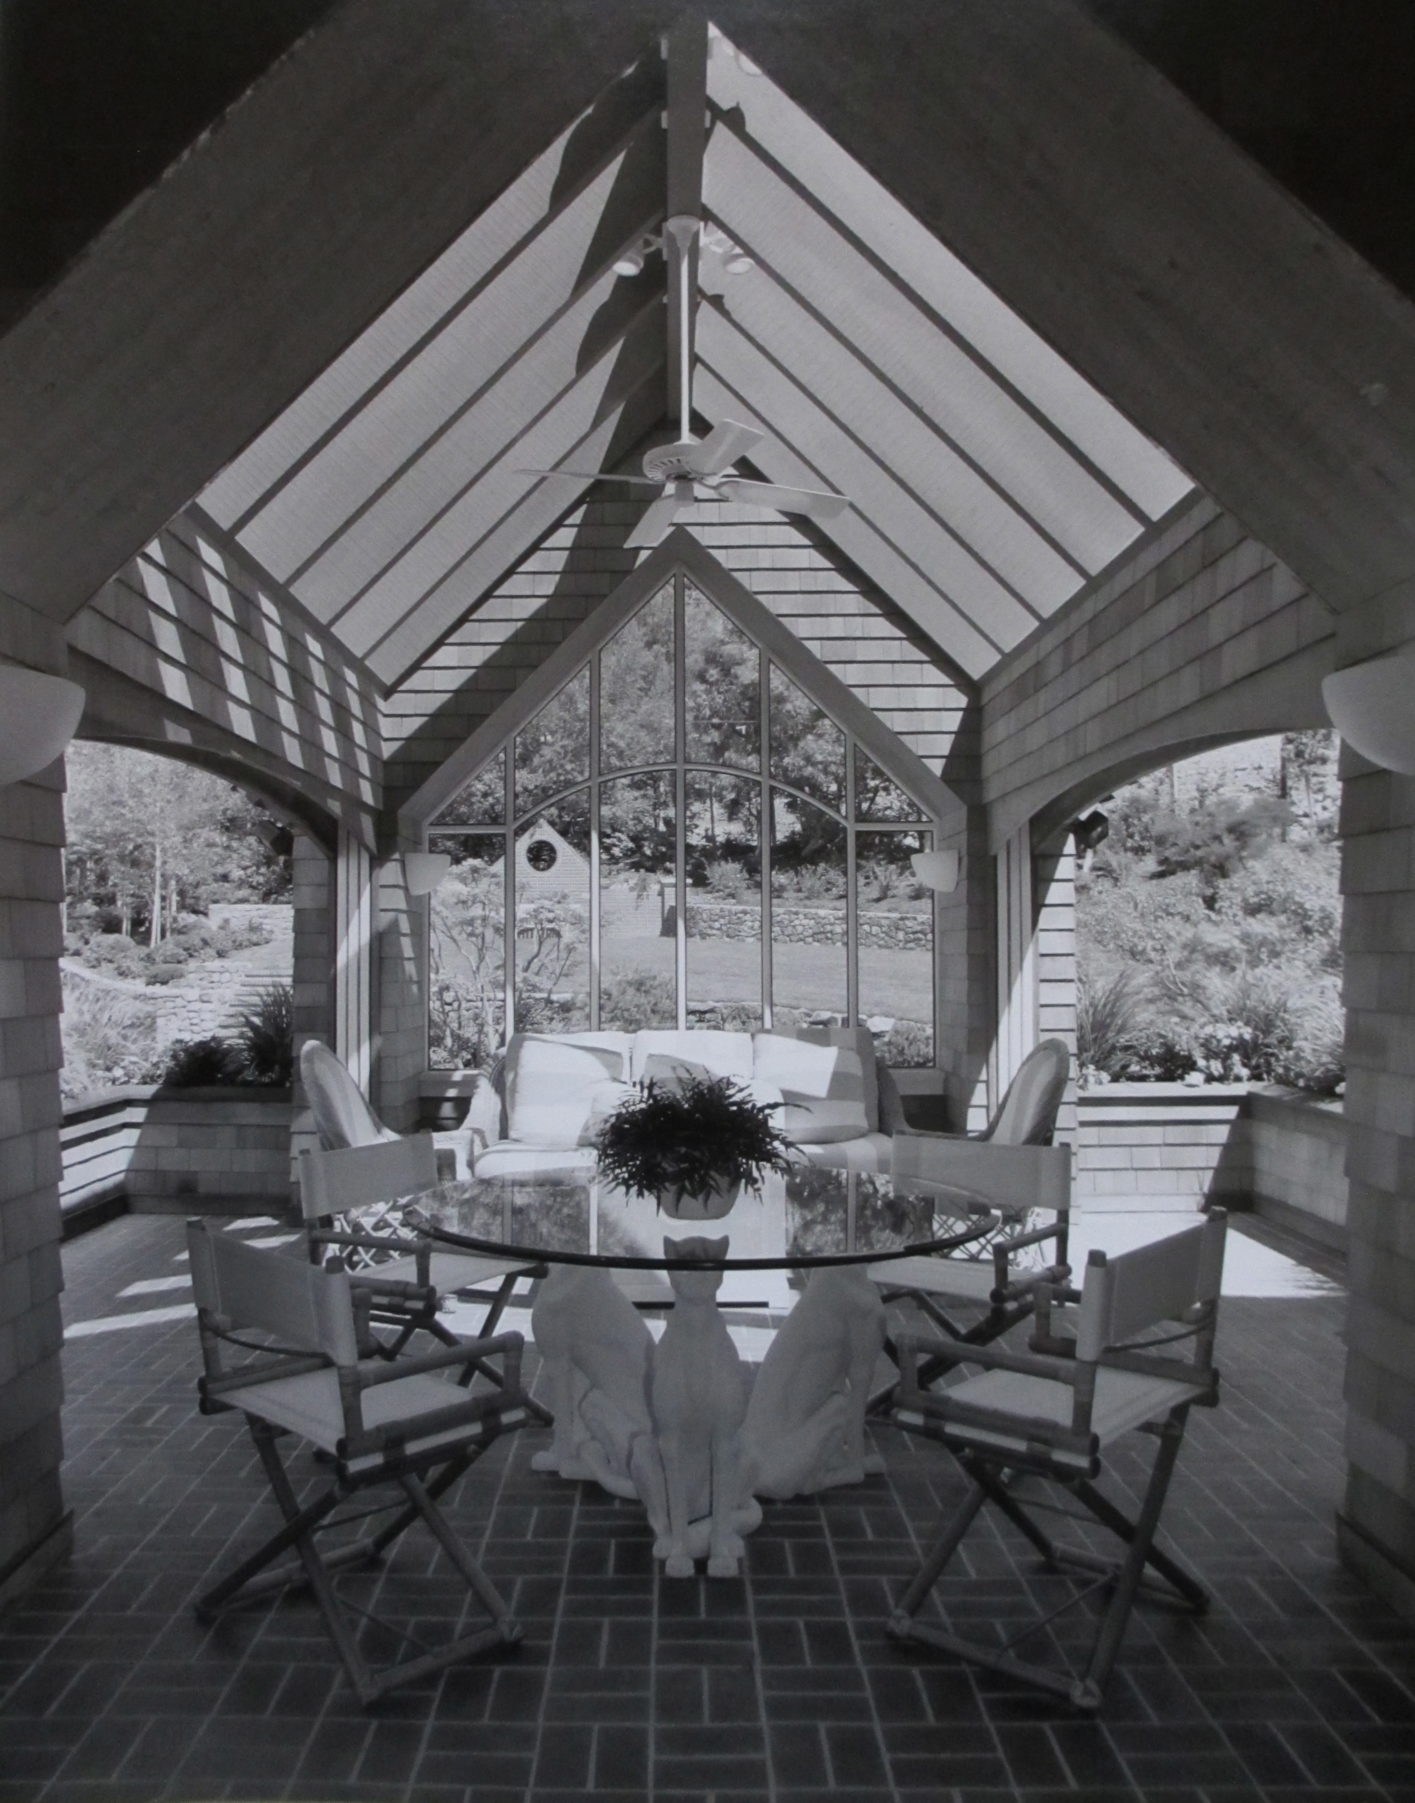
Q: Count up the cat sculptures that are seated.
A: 3